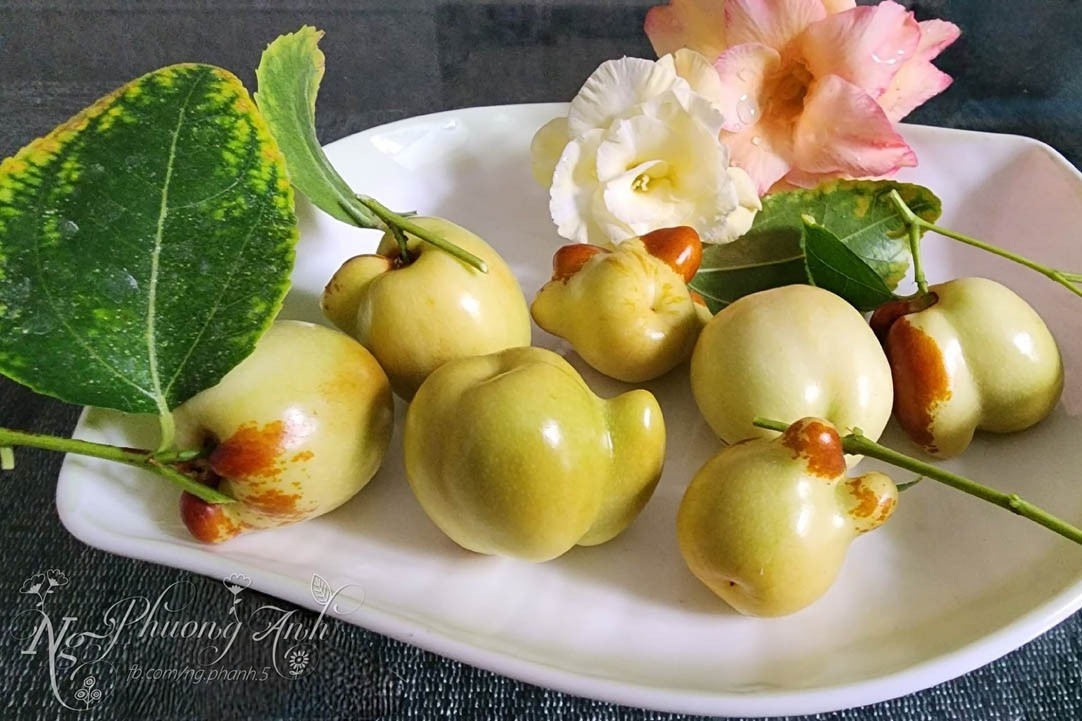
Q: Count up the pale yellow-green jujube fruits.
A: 7